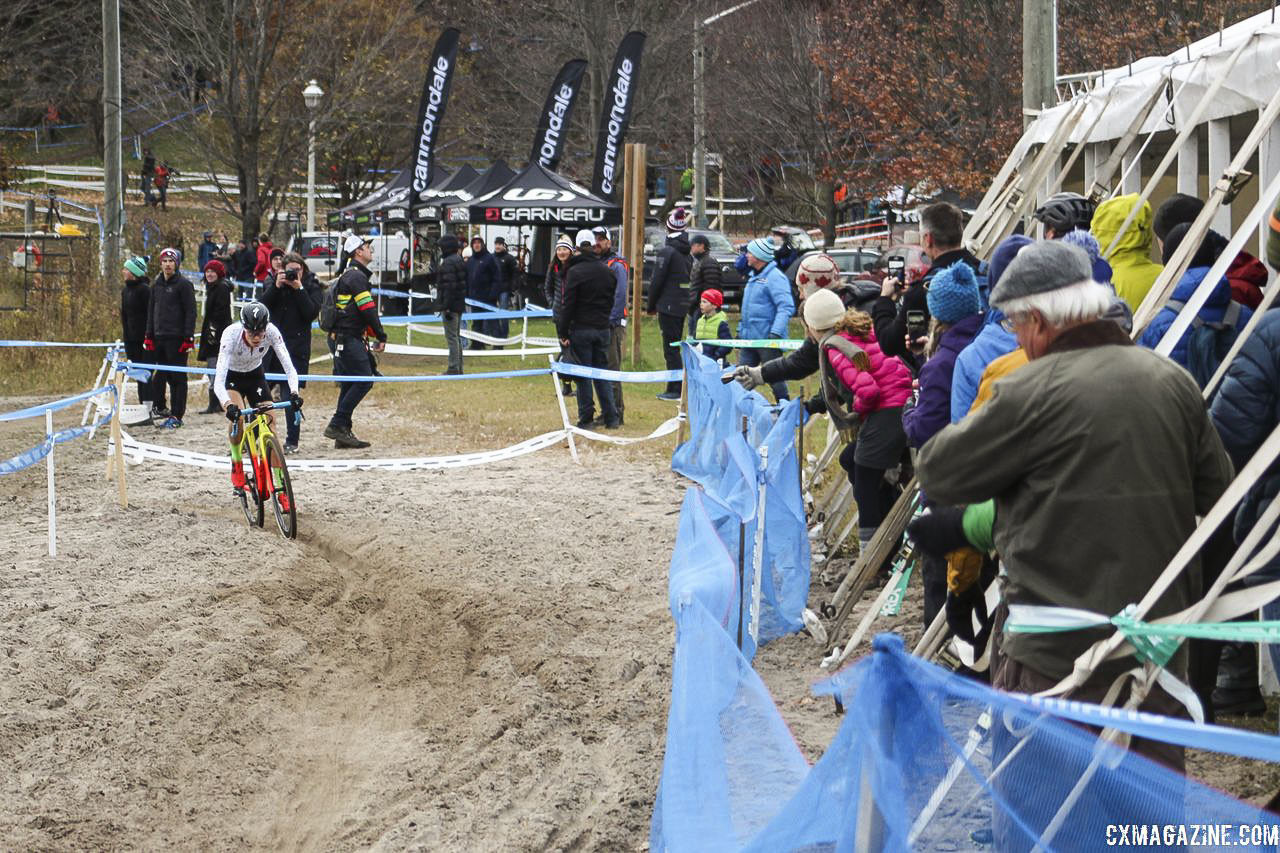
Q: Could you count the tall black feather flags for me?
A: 3